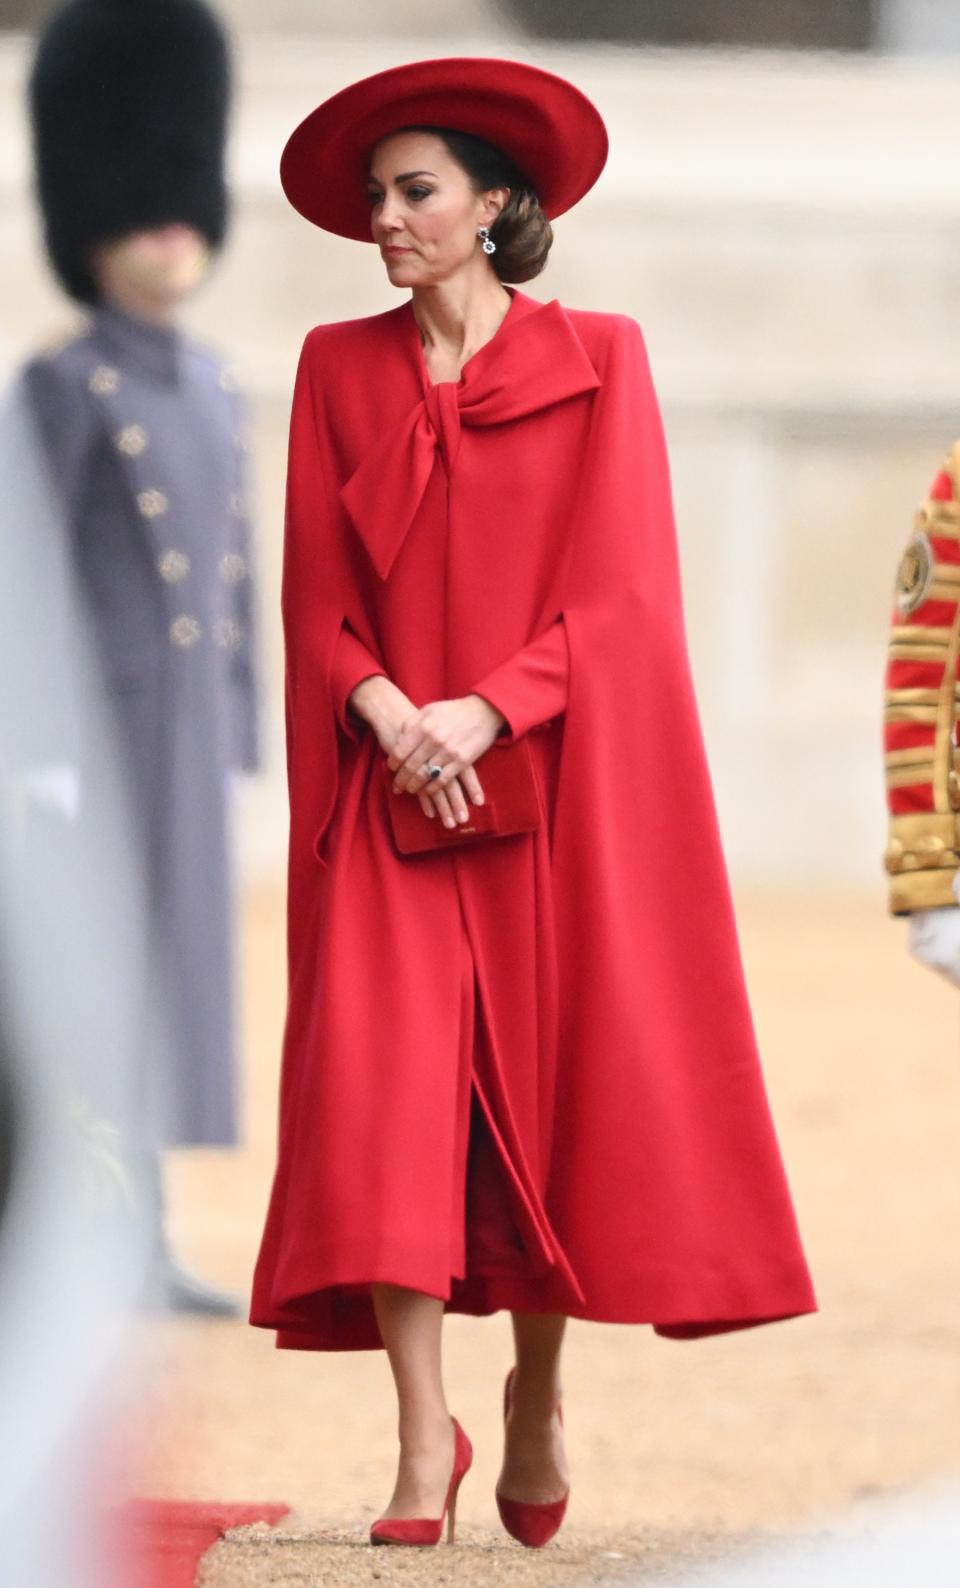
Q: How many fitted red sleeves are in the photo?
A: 2